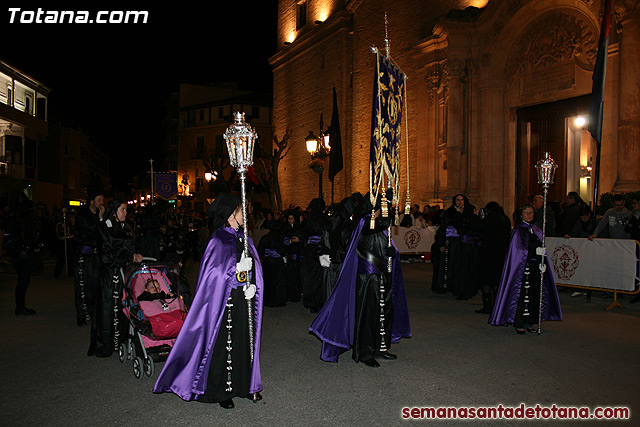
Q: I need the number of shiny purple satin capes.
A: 3